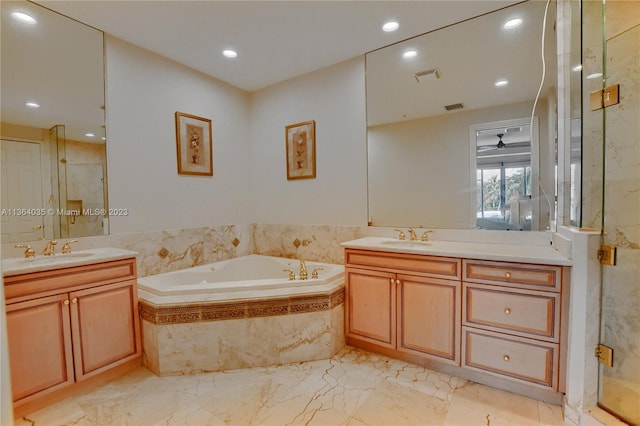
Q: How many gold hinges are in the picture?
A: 3